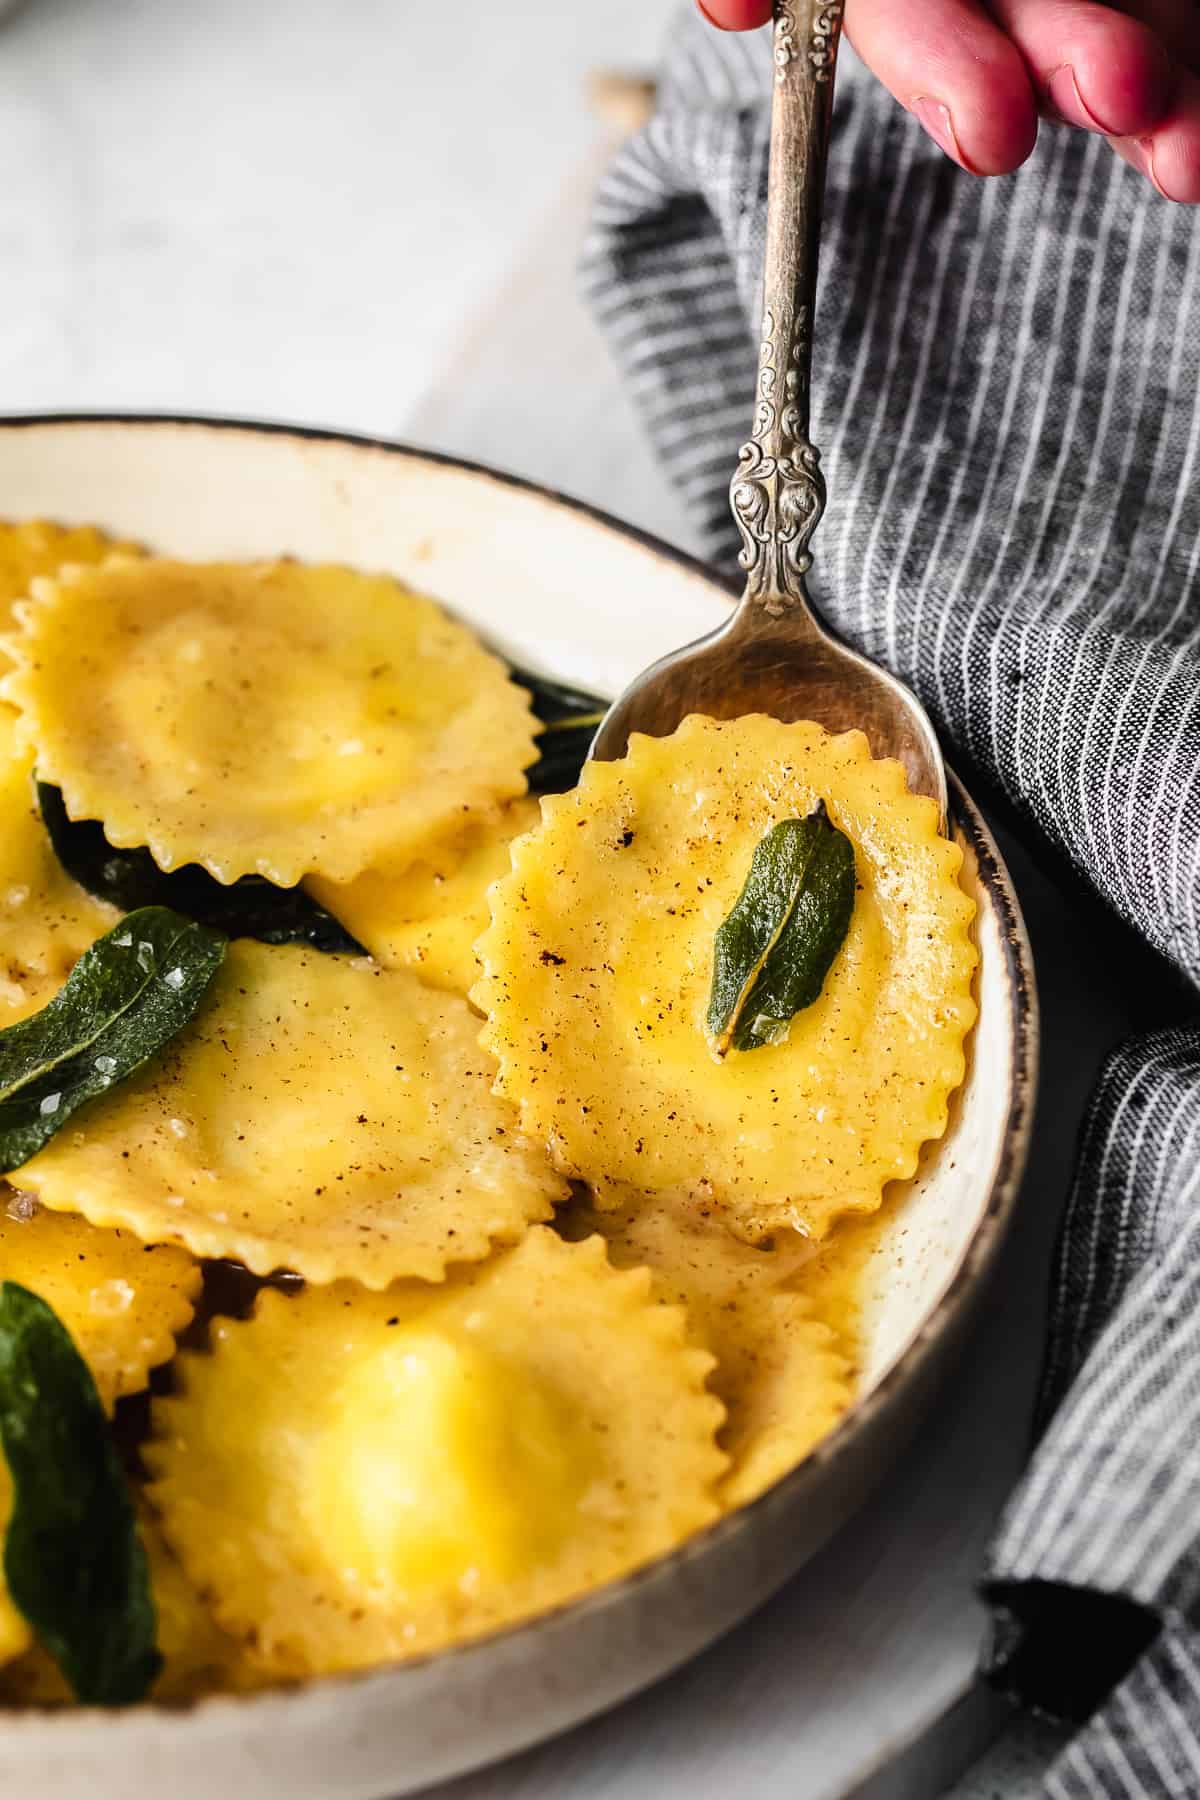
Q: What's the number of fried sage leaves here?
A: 5